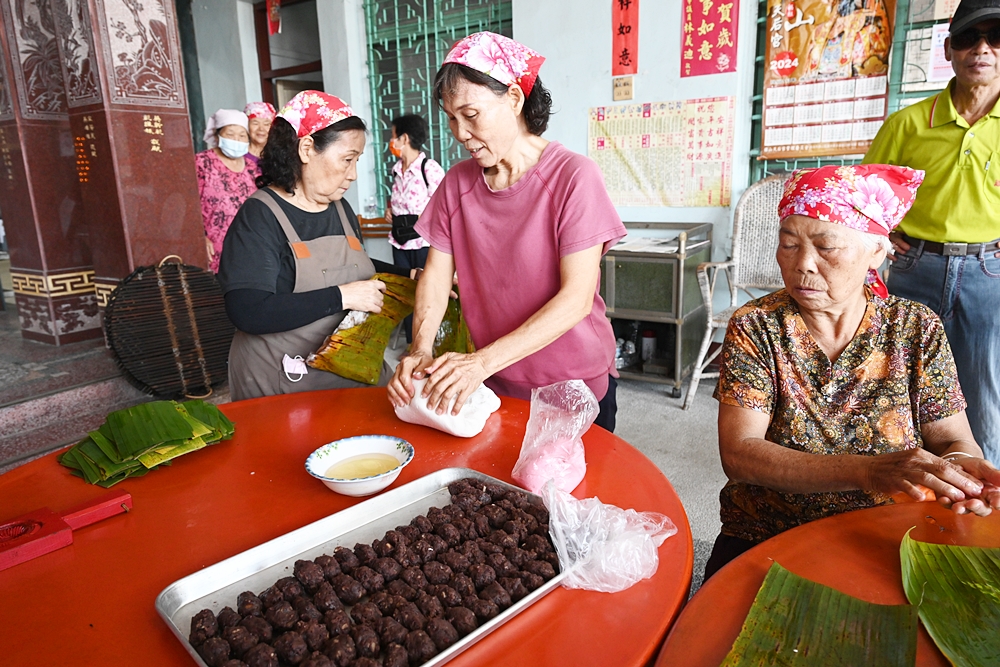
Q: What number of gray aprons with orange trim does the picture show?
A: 1